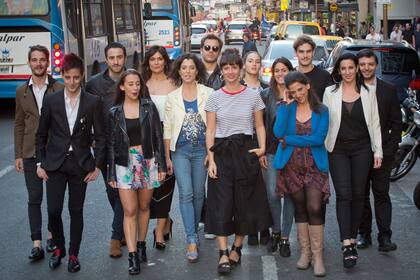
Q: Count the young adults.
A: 14